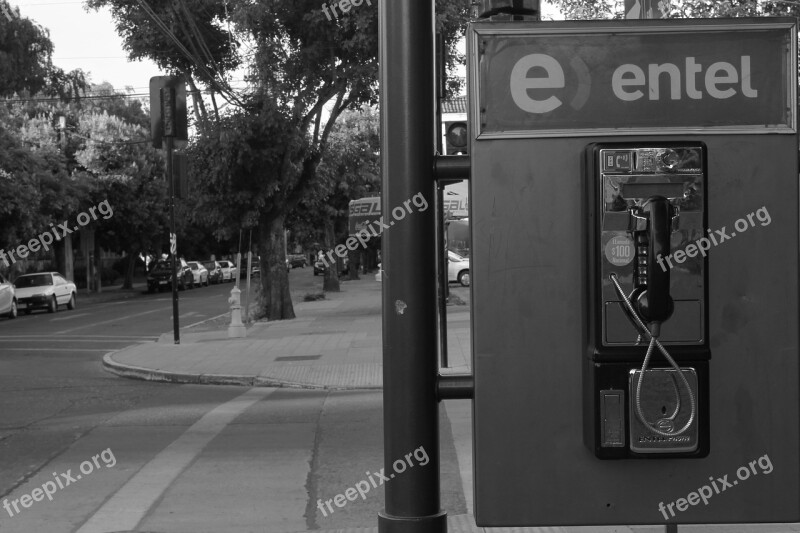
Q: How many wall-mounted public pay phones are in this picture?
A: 1